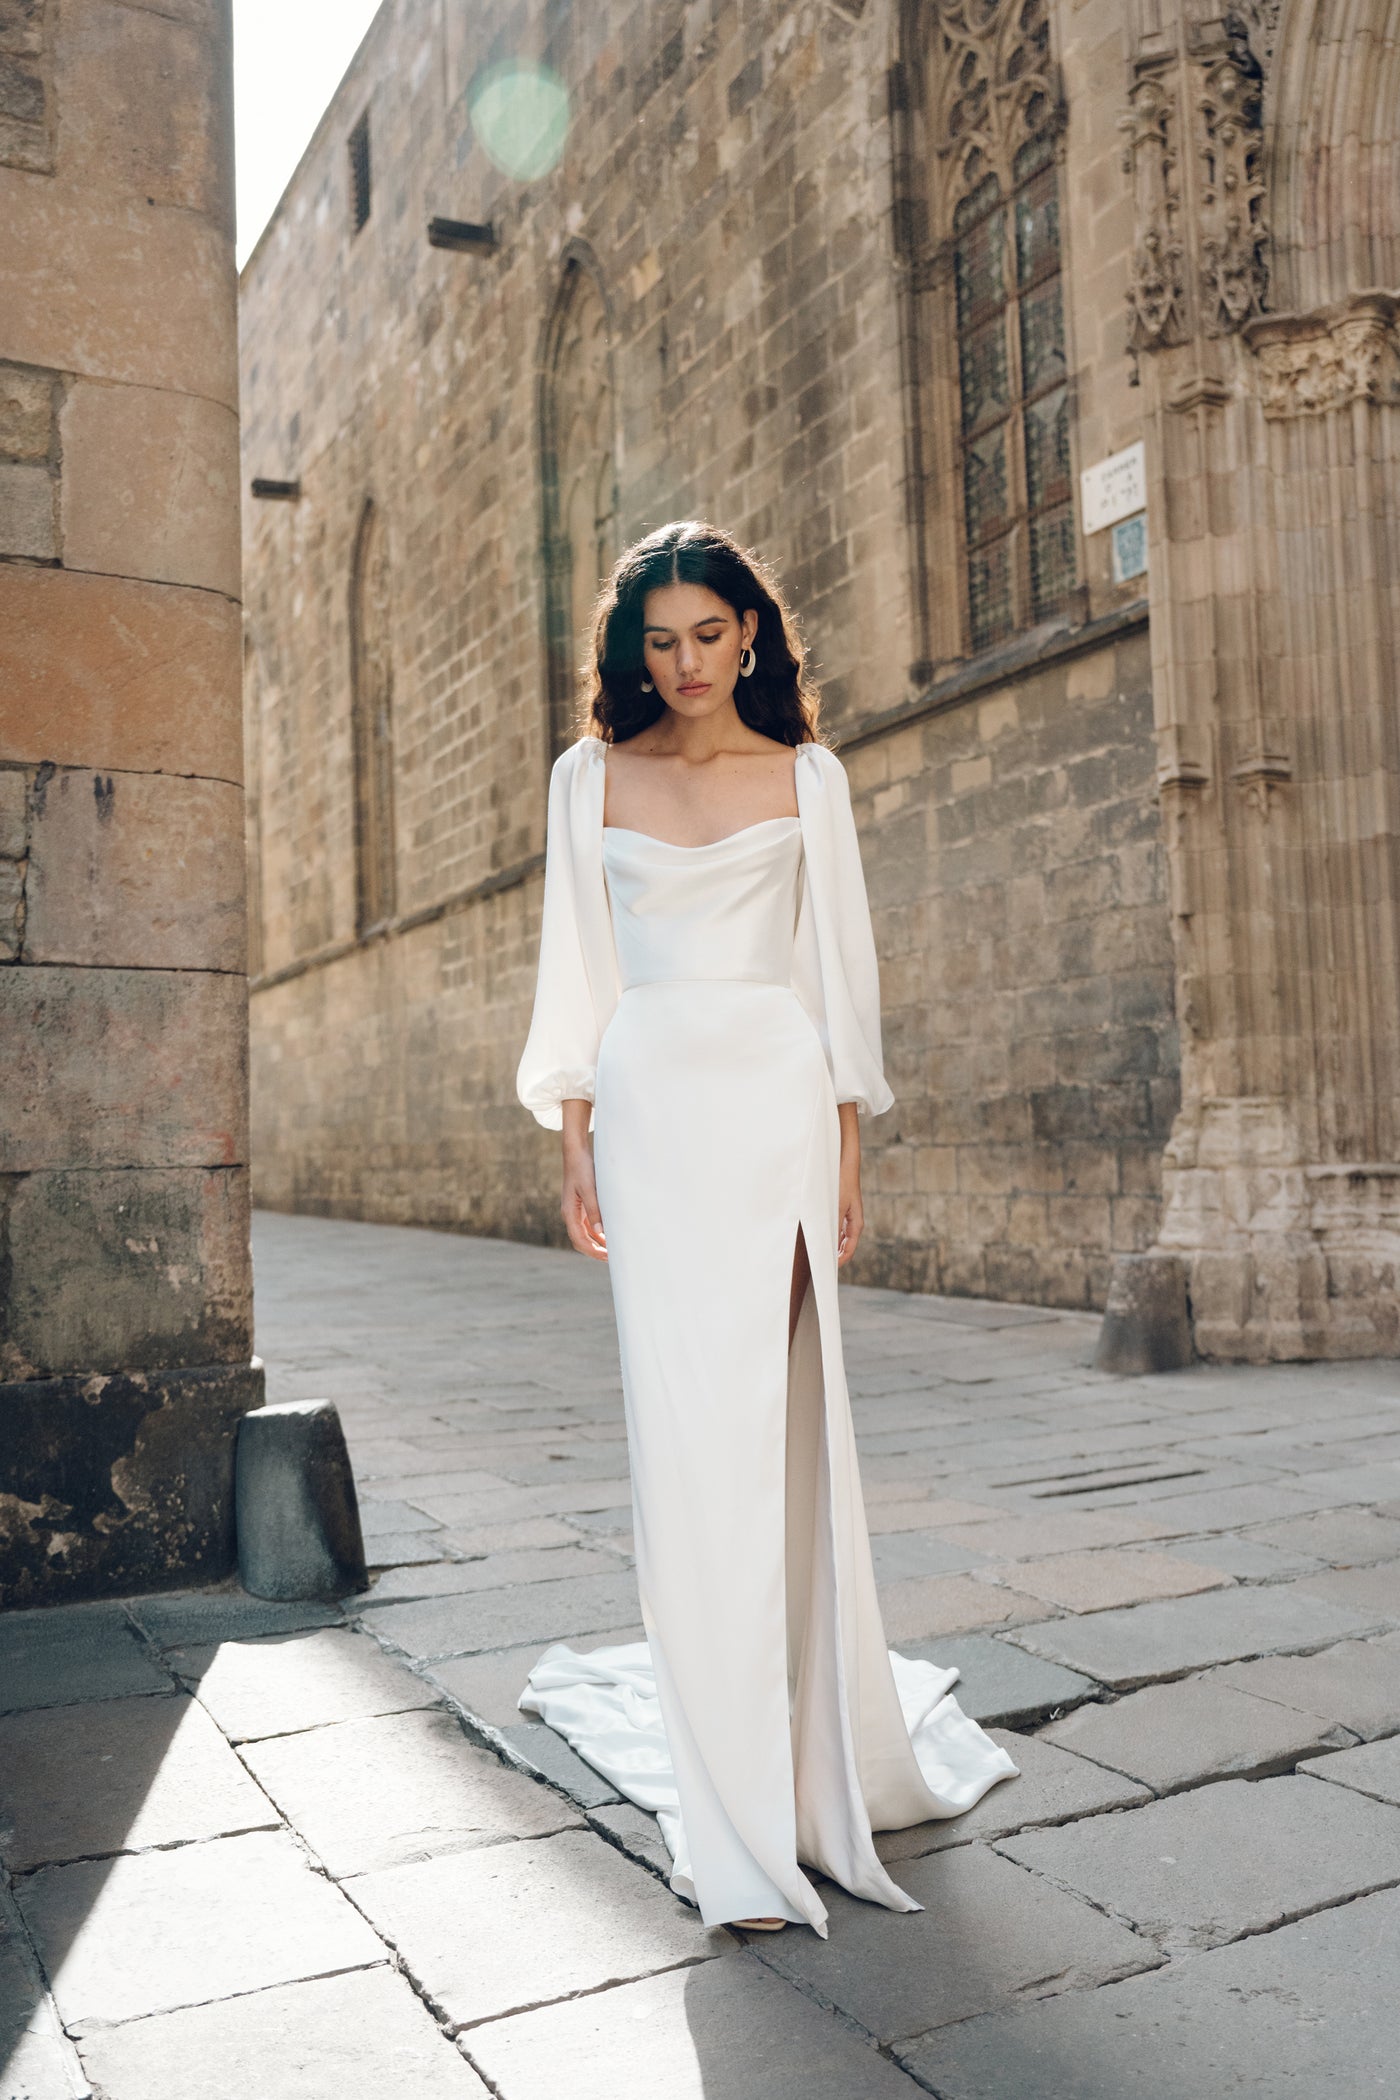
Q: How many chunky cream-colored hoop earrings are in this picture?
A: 2